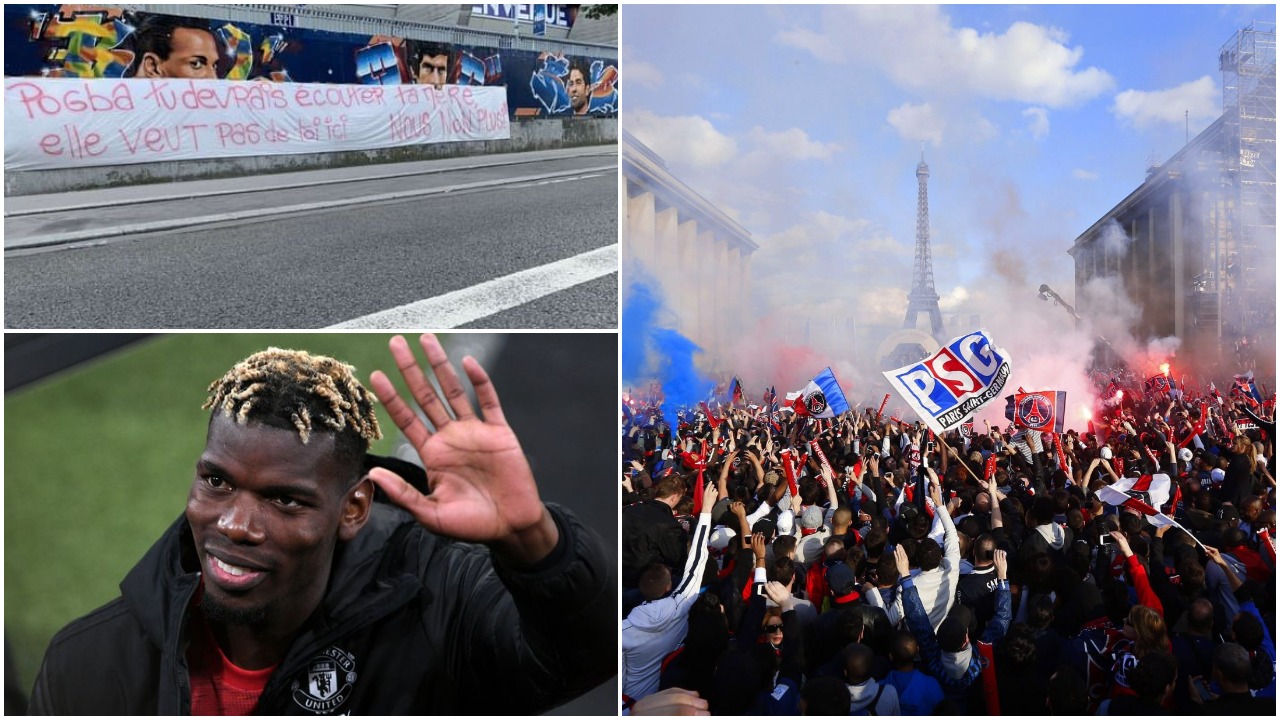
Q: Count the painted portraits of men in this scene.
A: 3